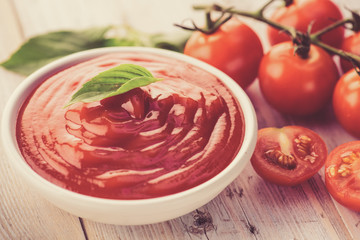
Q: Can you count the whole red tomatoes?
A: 5